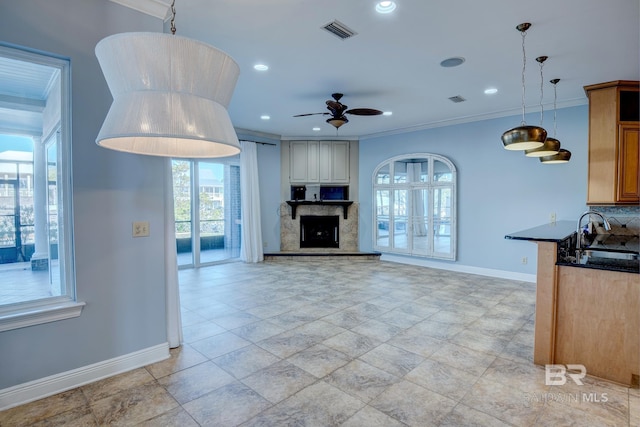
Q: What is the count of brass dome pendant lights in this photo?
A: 3